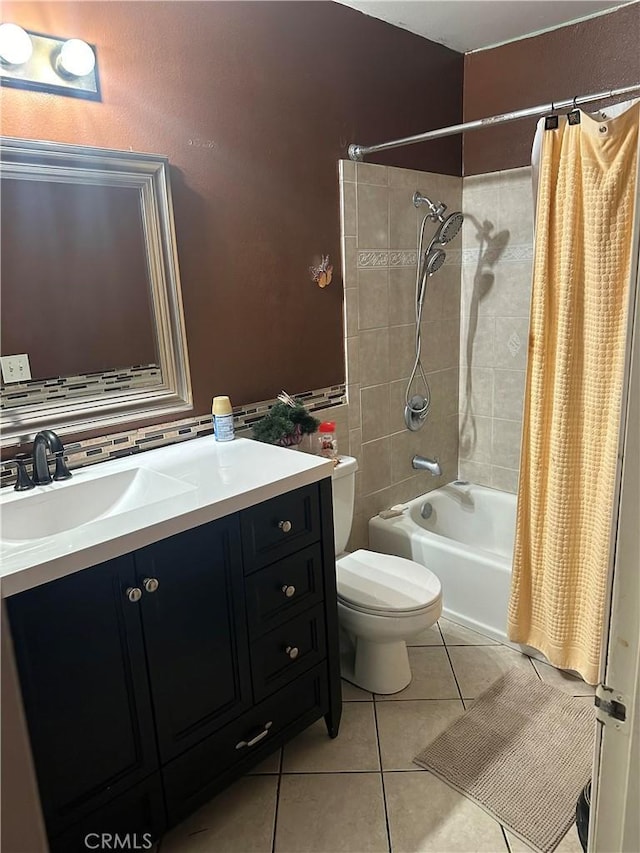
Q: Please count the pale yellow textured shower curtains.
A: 1